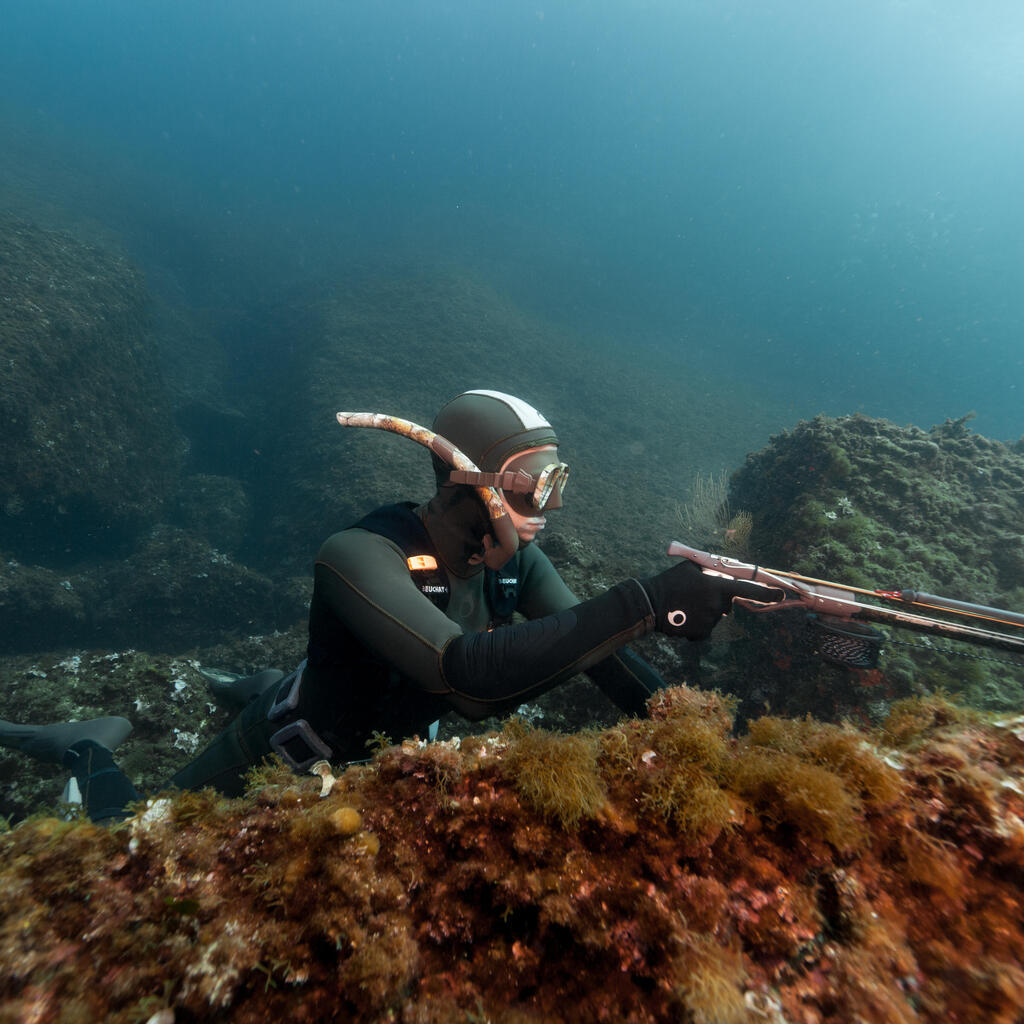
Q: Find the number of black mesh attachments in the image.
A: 1